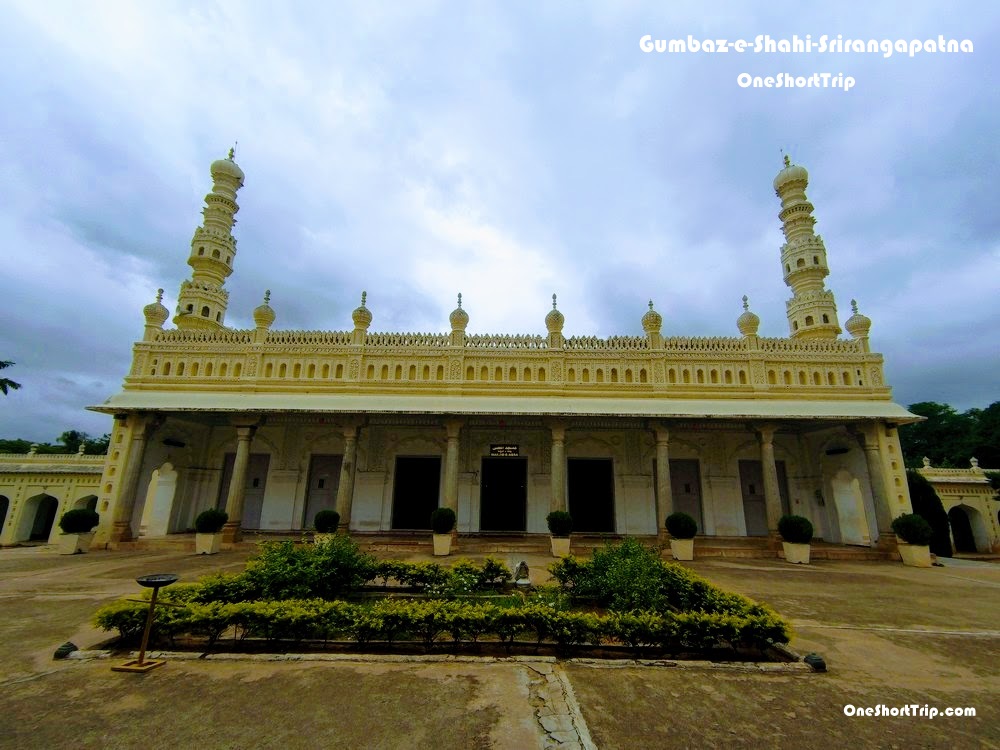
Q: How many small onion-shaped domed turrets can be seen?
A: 8